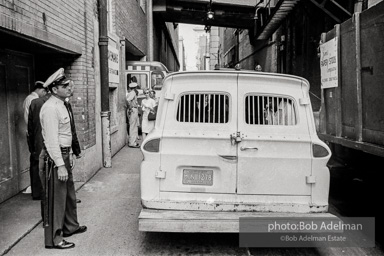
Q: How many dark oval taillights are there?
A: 2